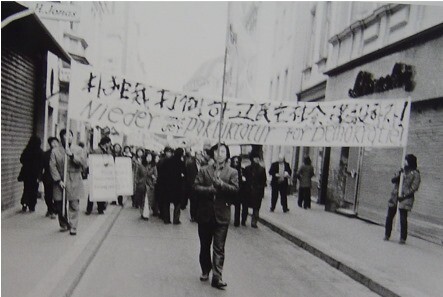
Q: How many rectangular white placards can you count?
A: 2